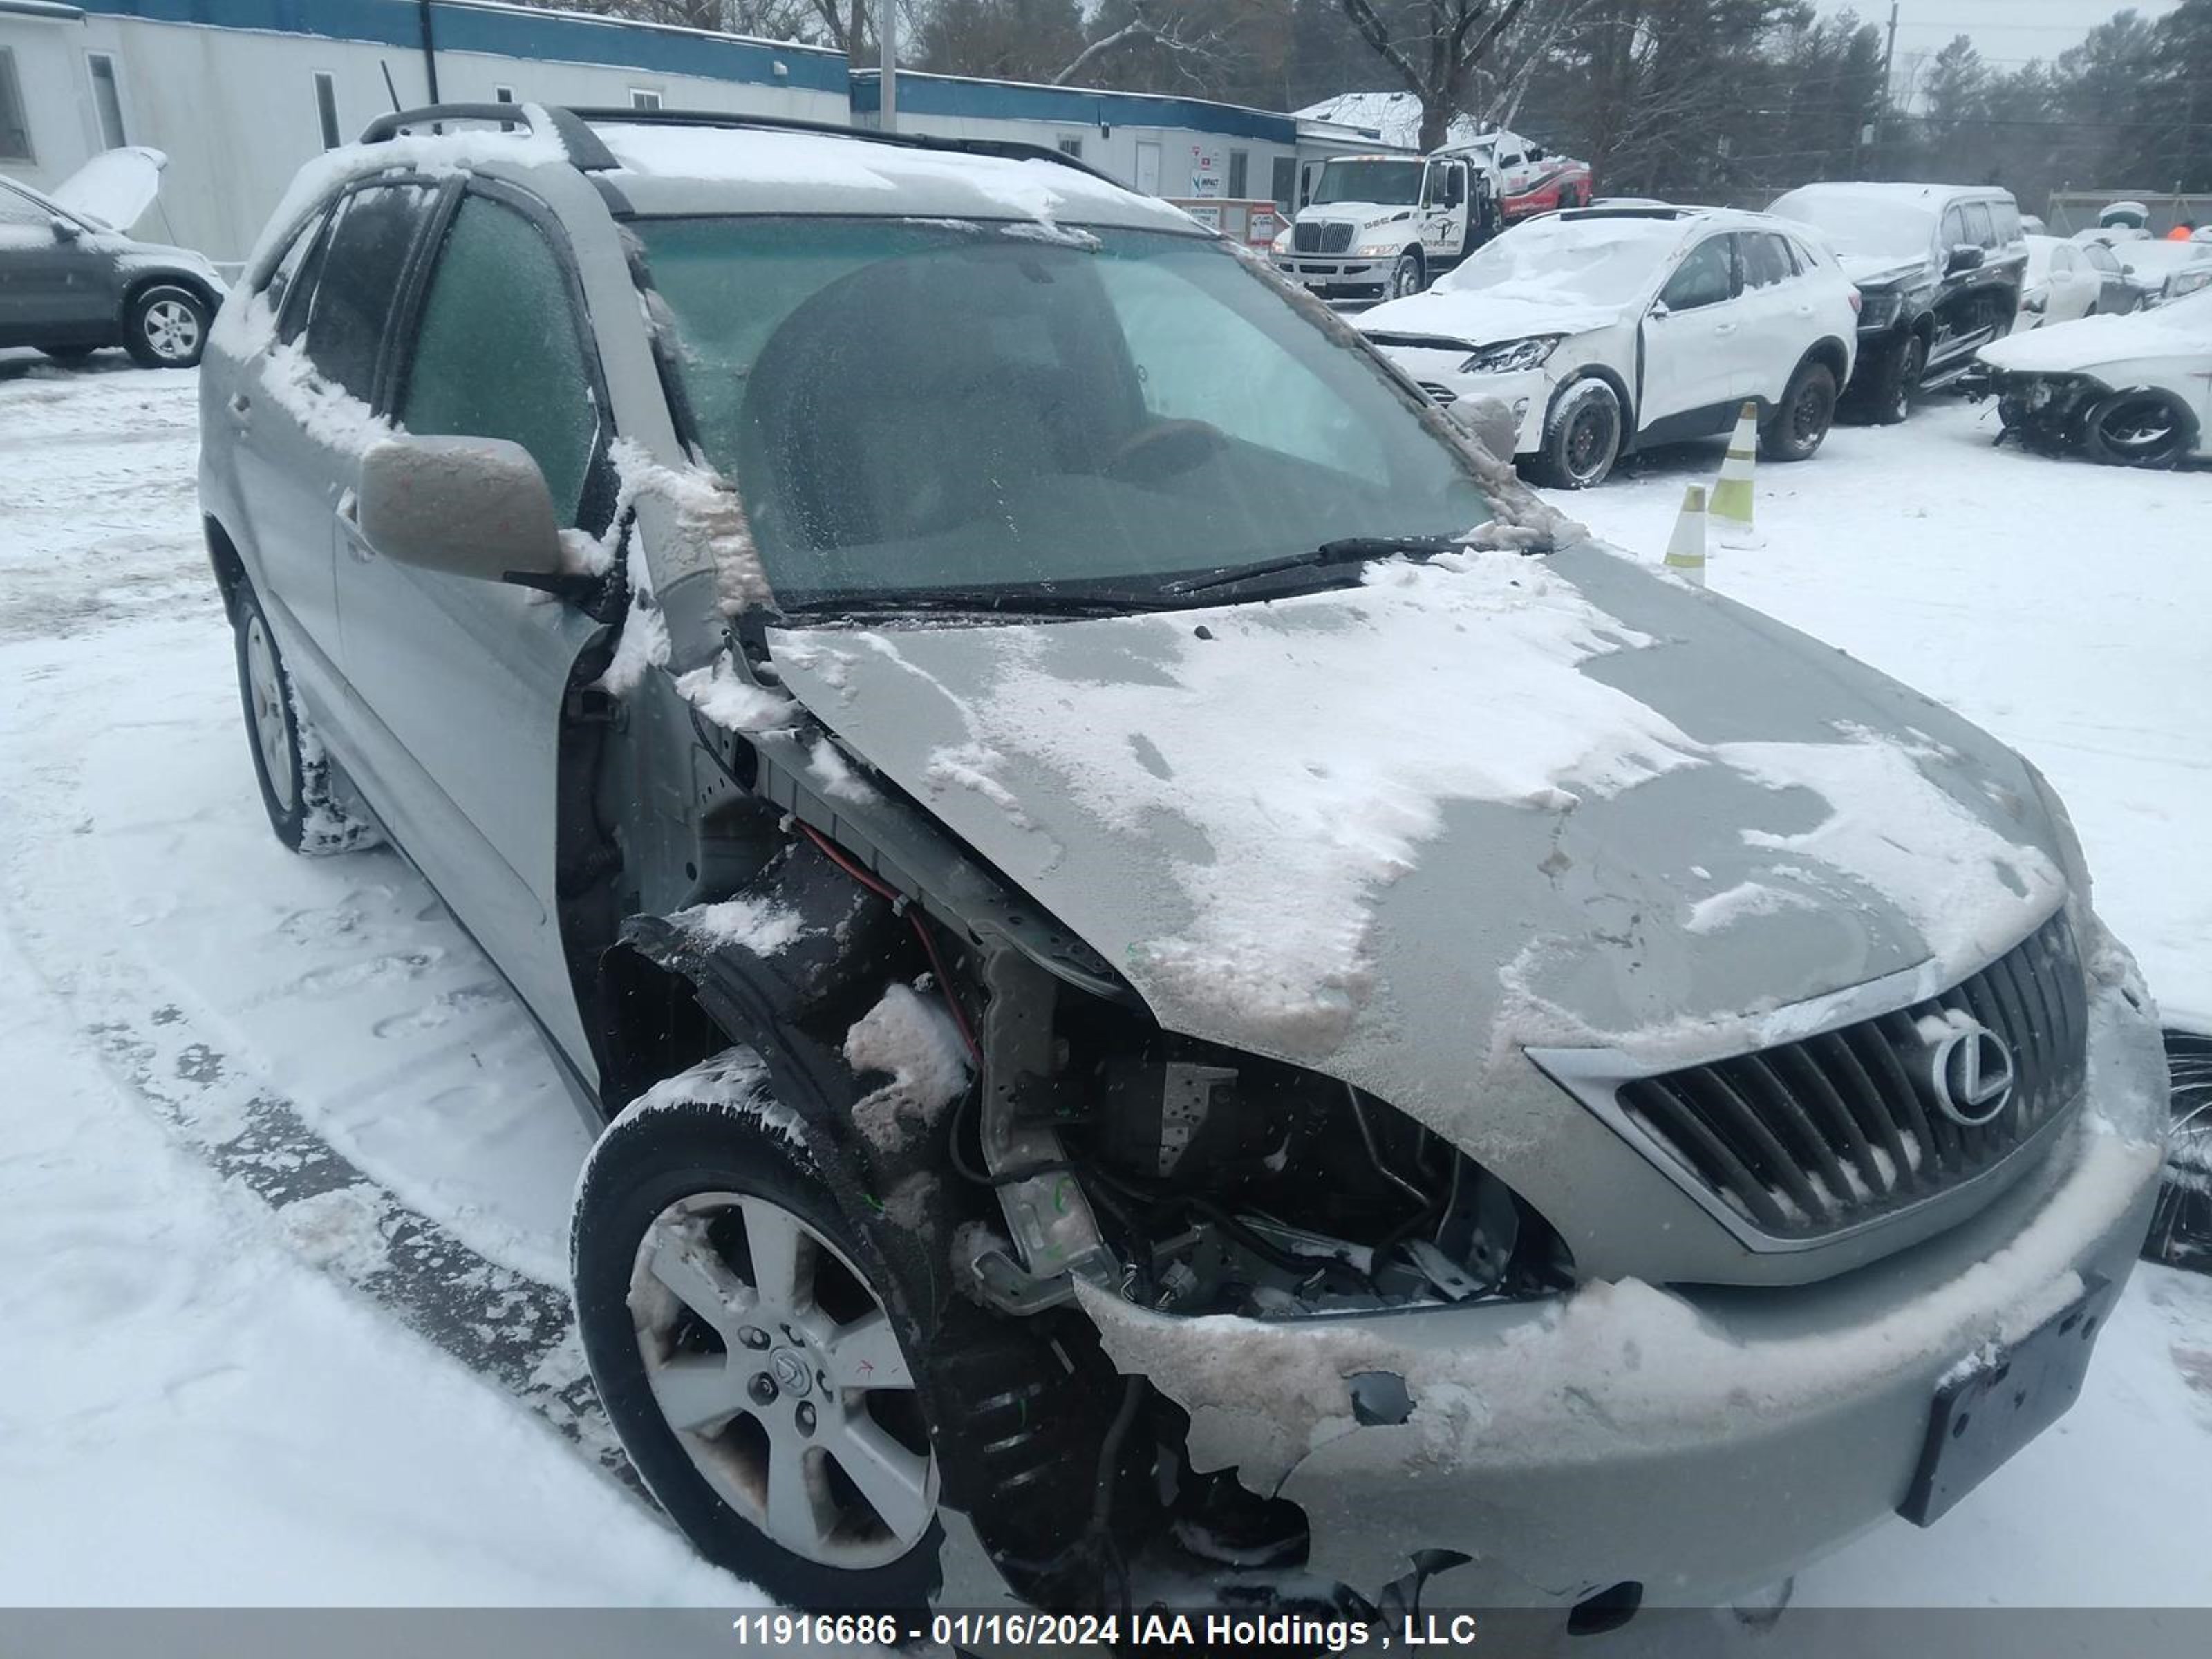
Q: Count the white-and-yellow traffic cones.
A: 2